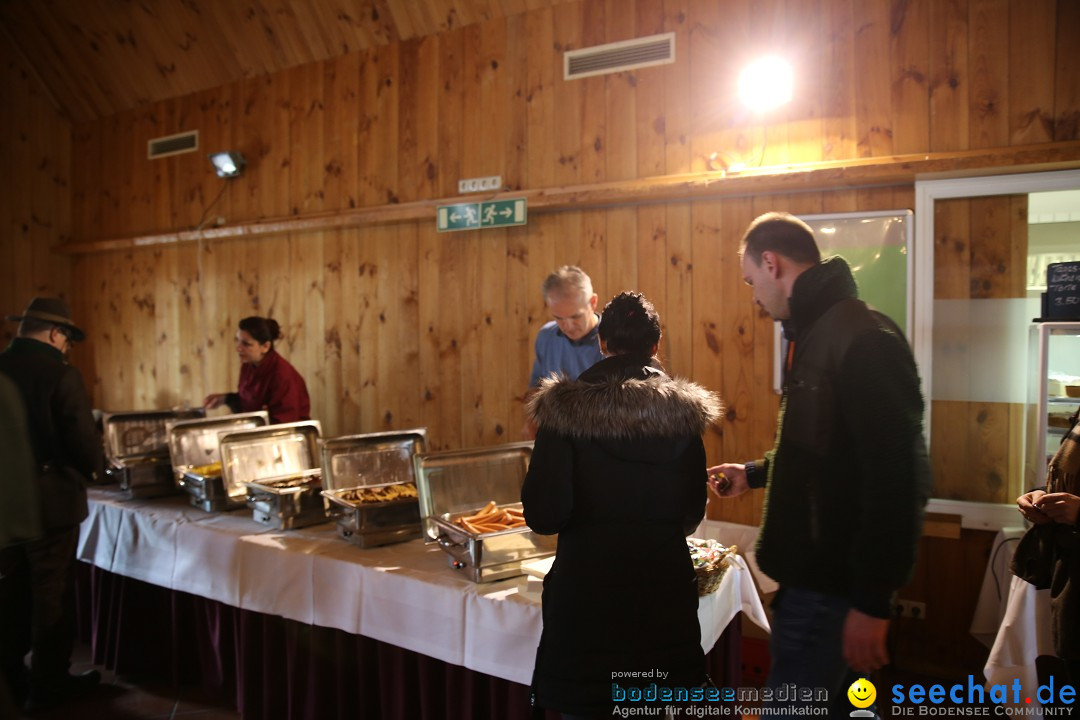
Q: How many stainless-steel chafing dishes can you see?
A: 5